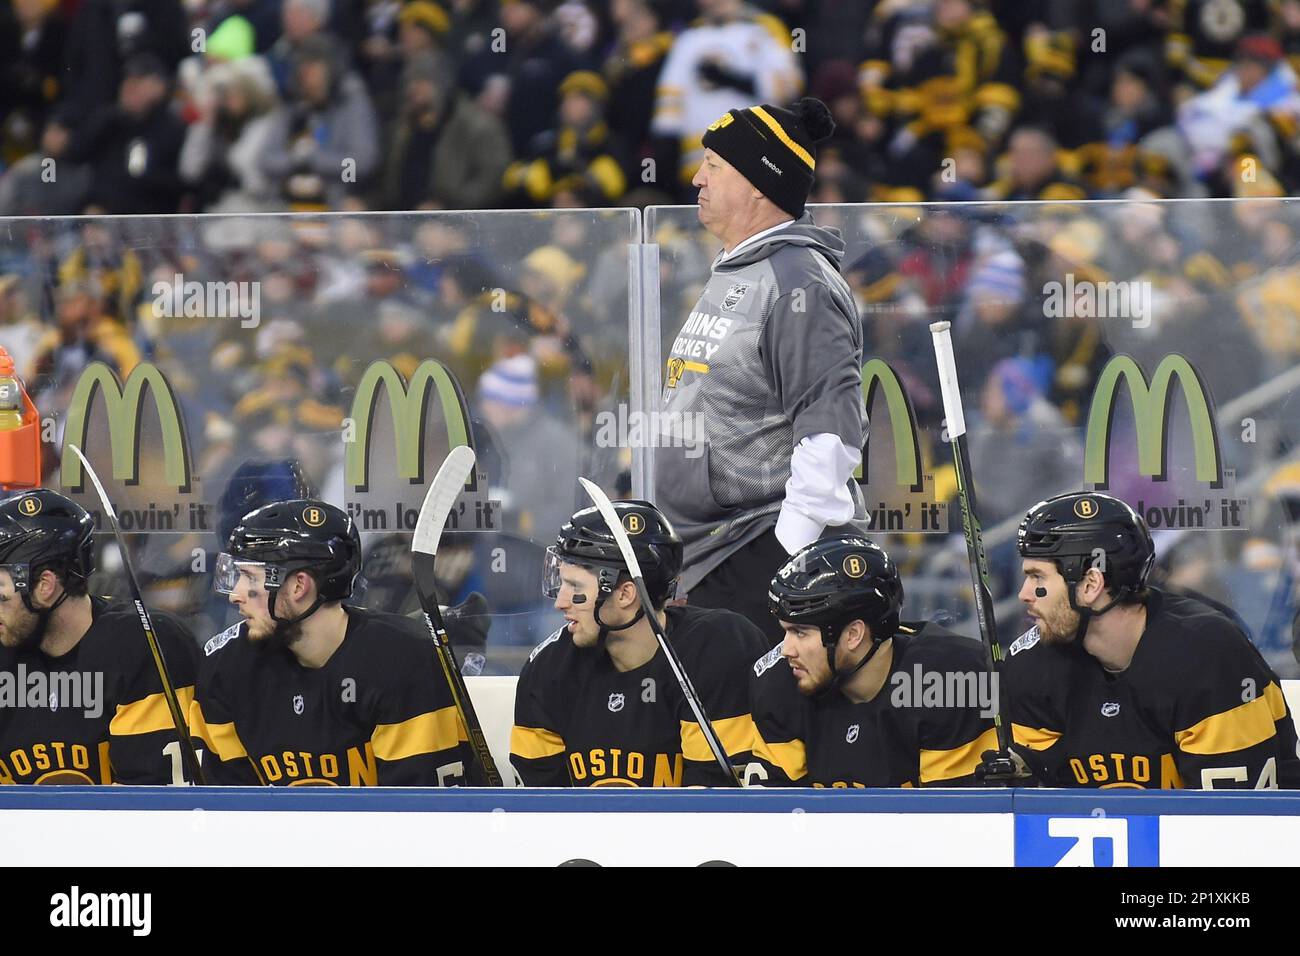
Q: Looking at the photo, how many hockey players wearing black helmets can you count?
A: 5